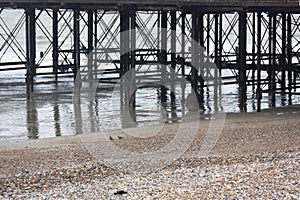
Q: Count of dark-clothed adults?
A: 0